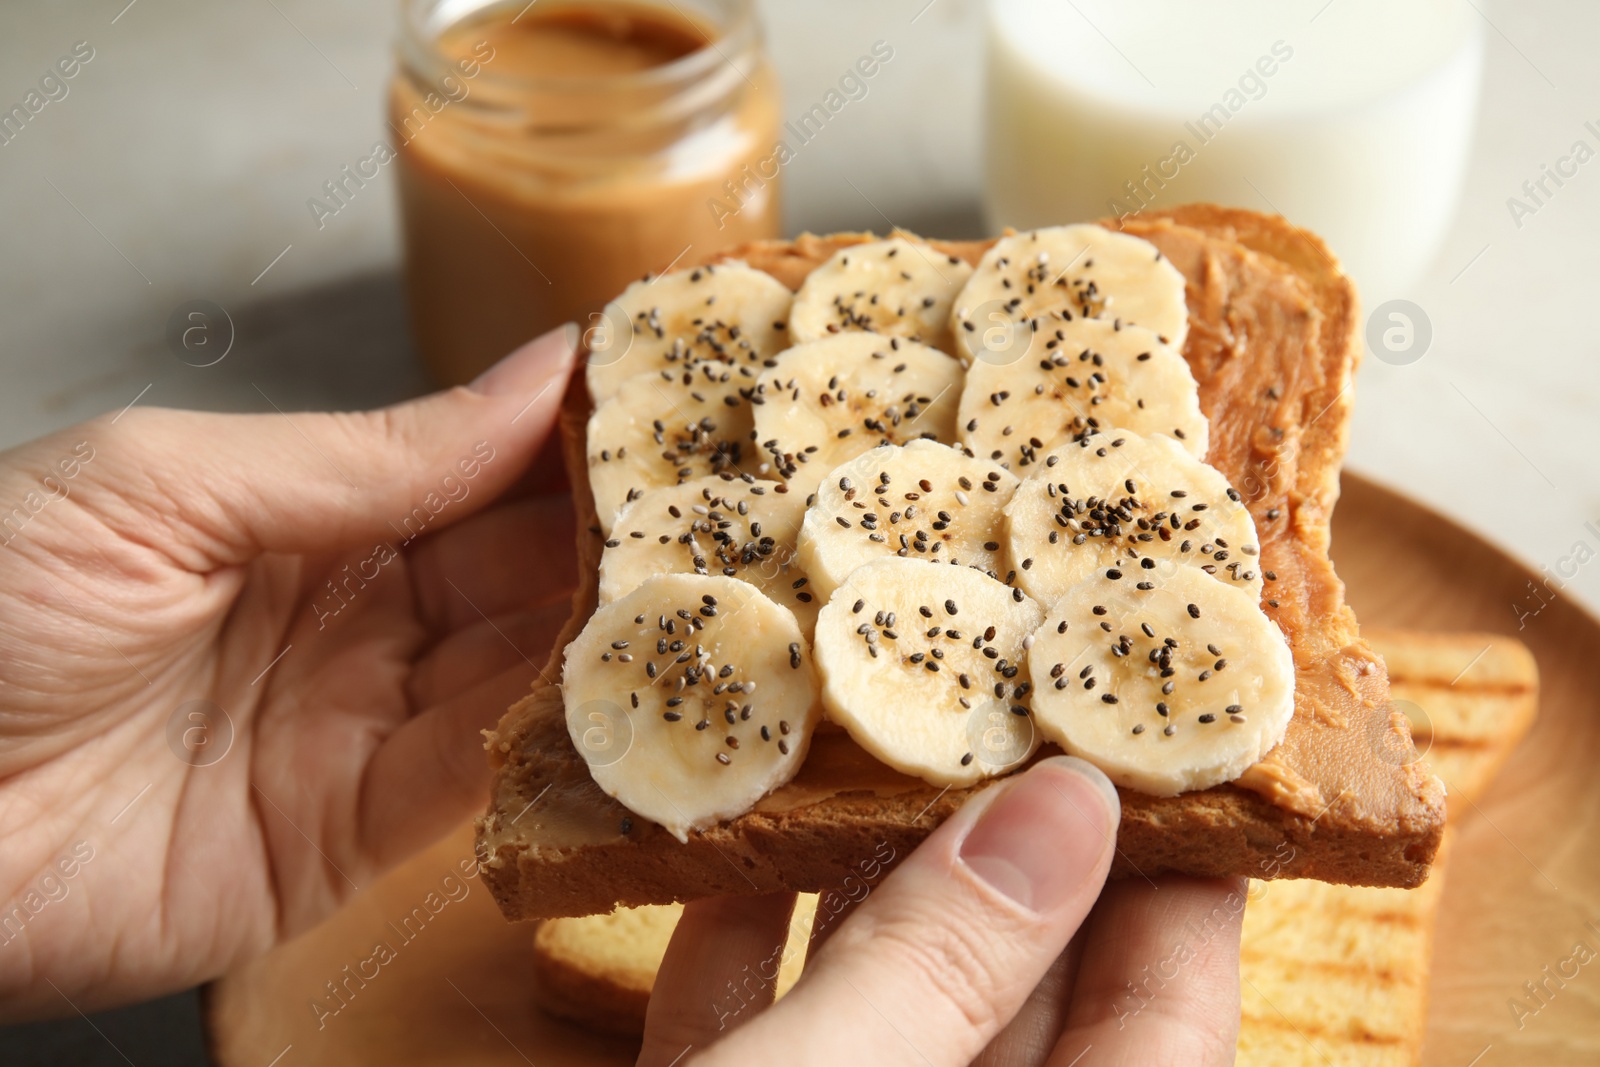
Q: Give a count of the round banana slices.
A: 12